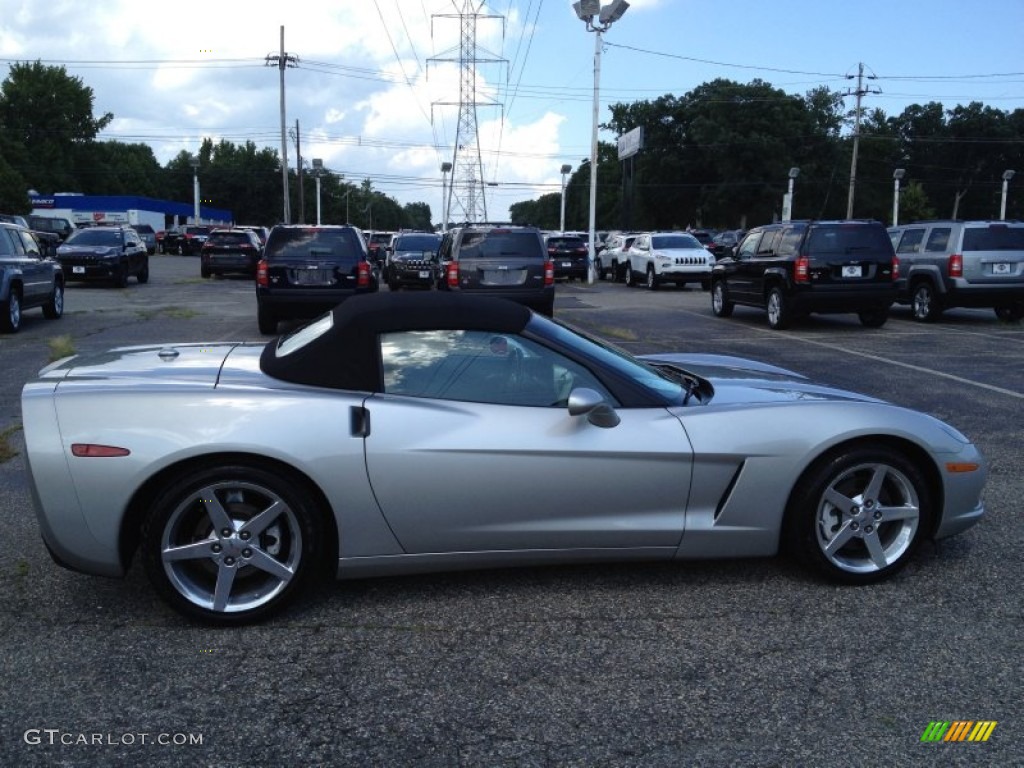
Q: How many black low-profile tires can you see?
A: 2